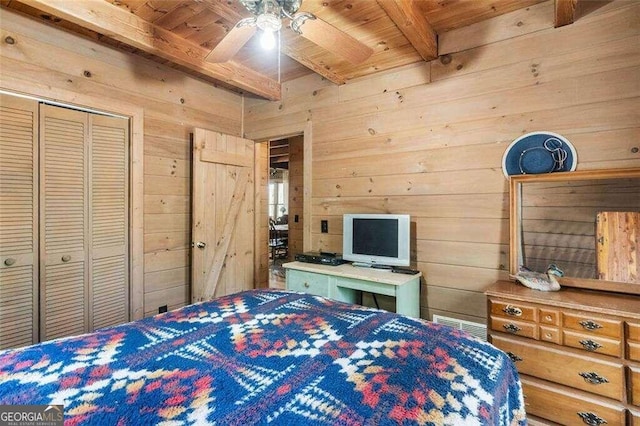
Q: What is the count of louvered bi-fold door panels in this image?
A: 3